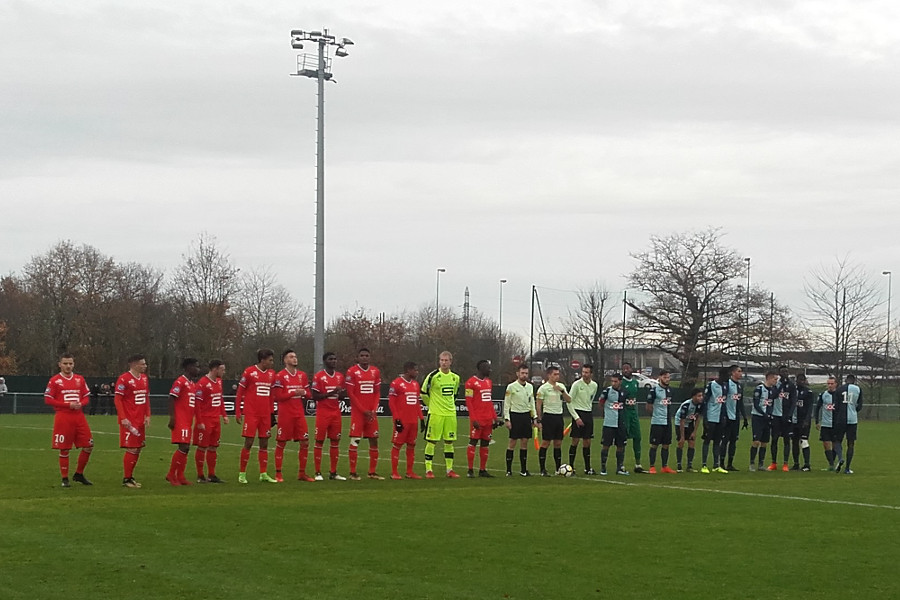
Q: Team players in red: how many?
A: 10